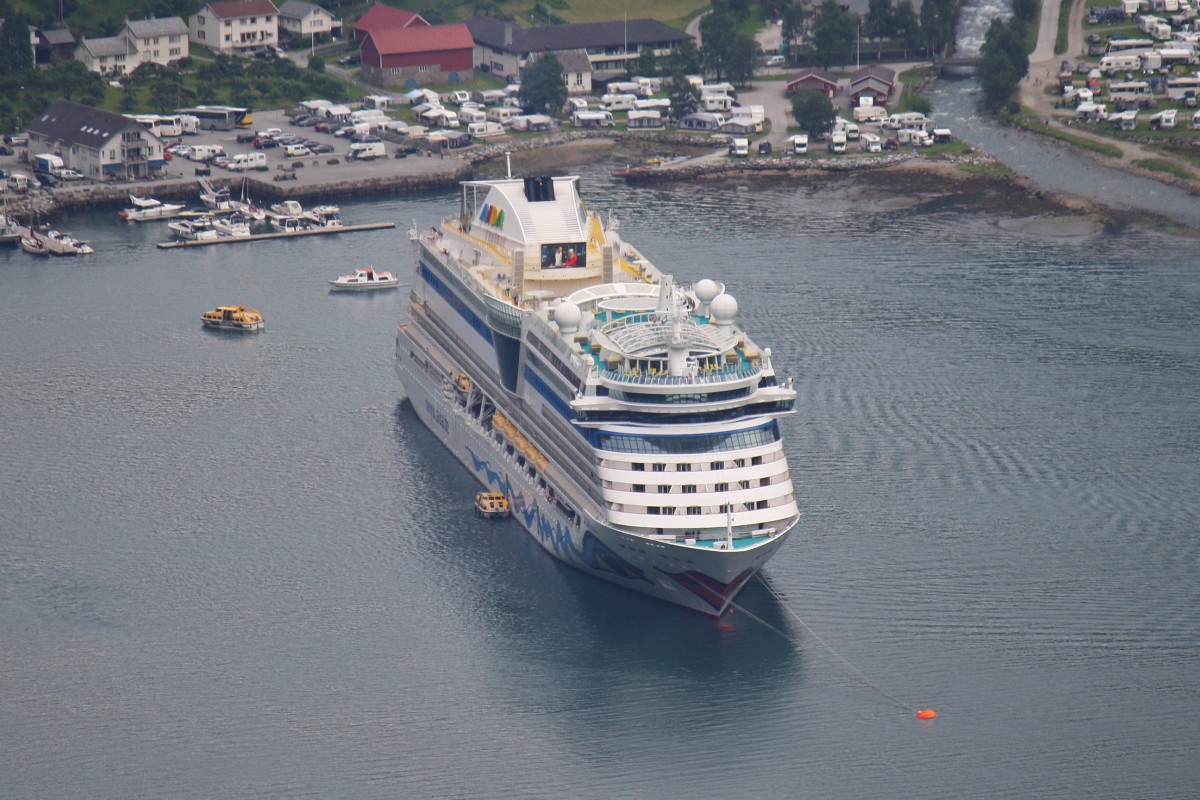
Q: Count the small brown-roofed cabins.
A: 2